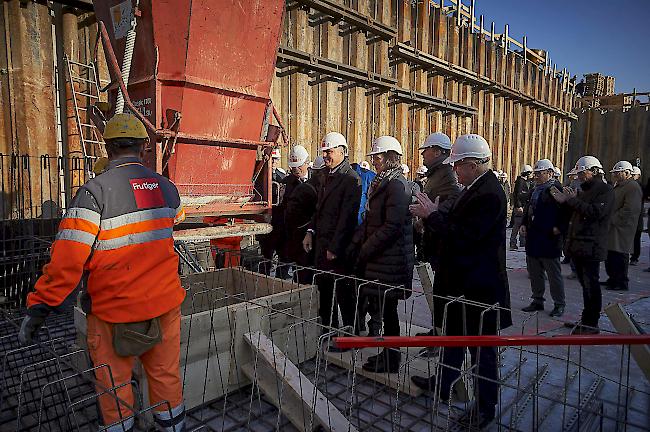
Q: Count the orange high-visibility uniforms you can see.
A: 1